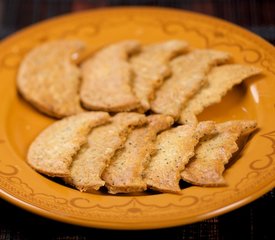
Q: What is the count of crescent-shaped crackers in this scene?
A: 10